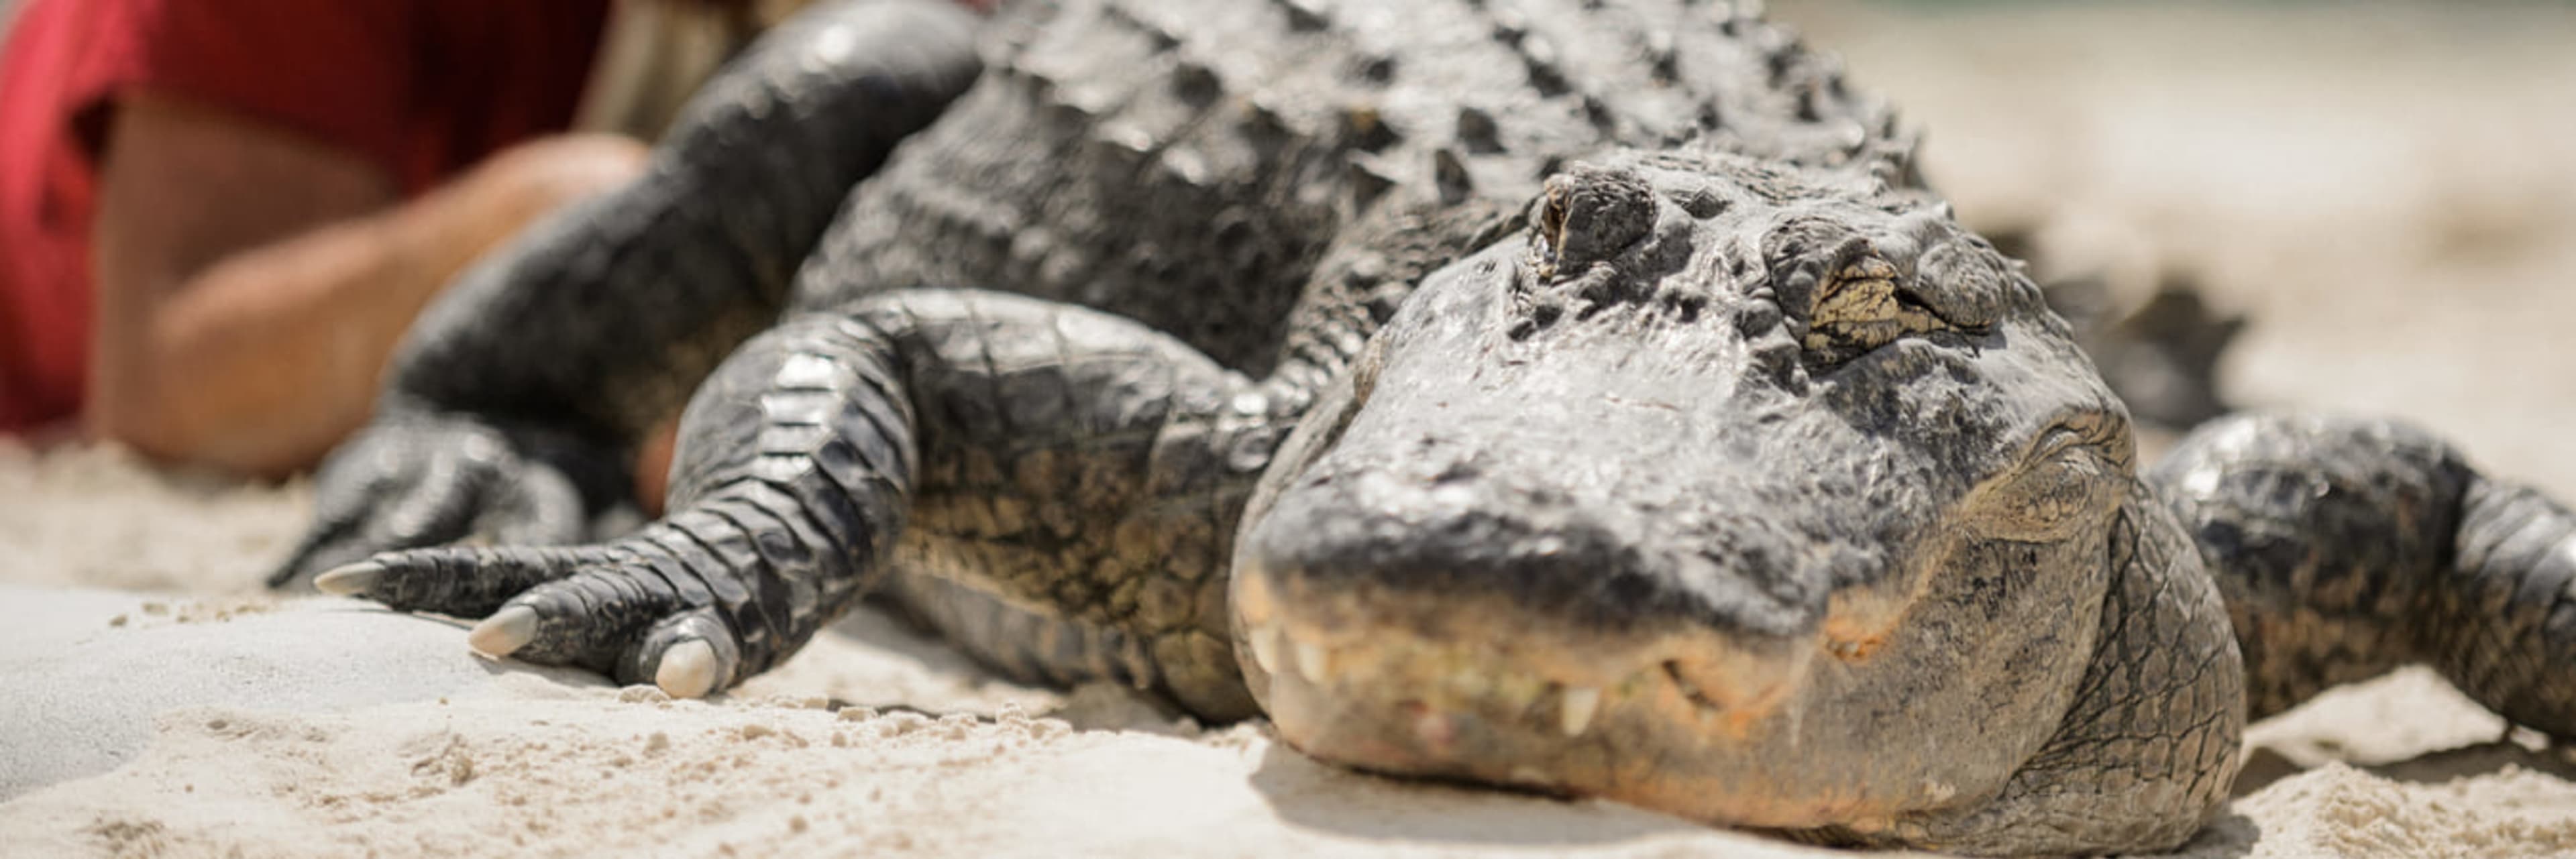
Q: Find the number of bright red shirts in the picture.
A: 1